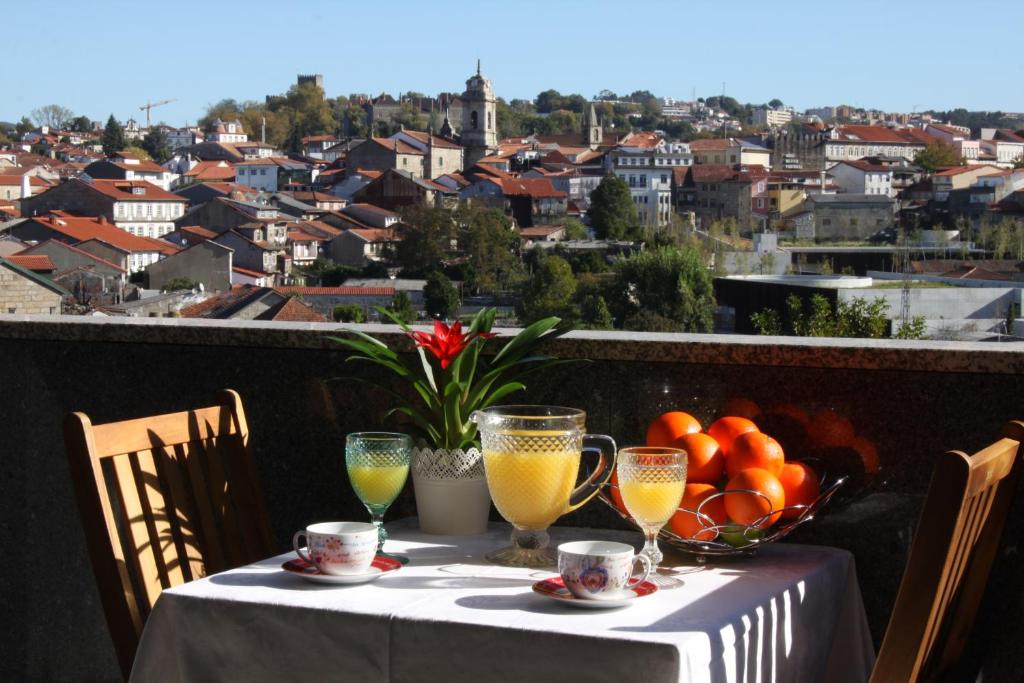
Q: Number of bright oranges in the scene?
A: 8